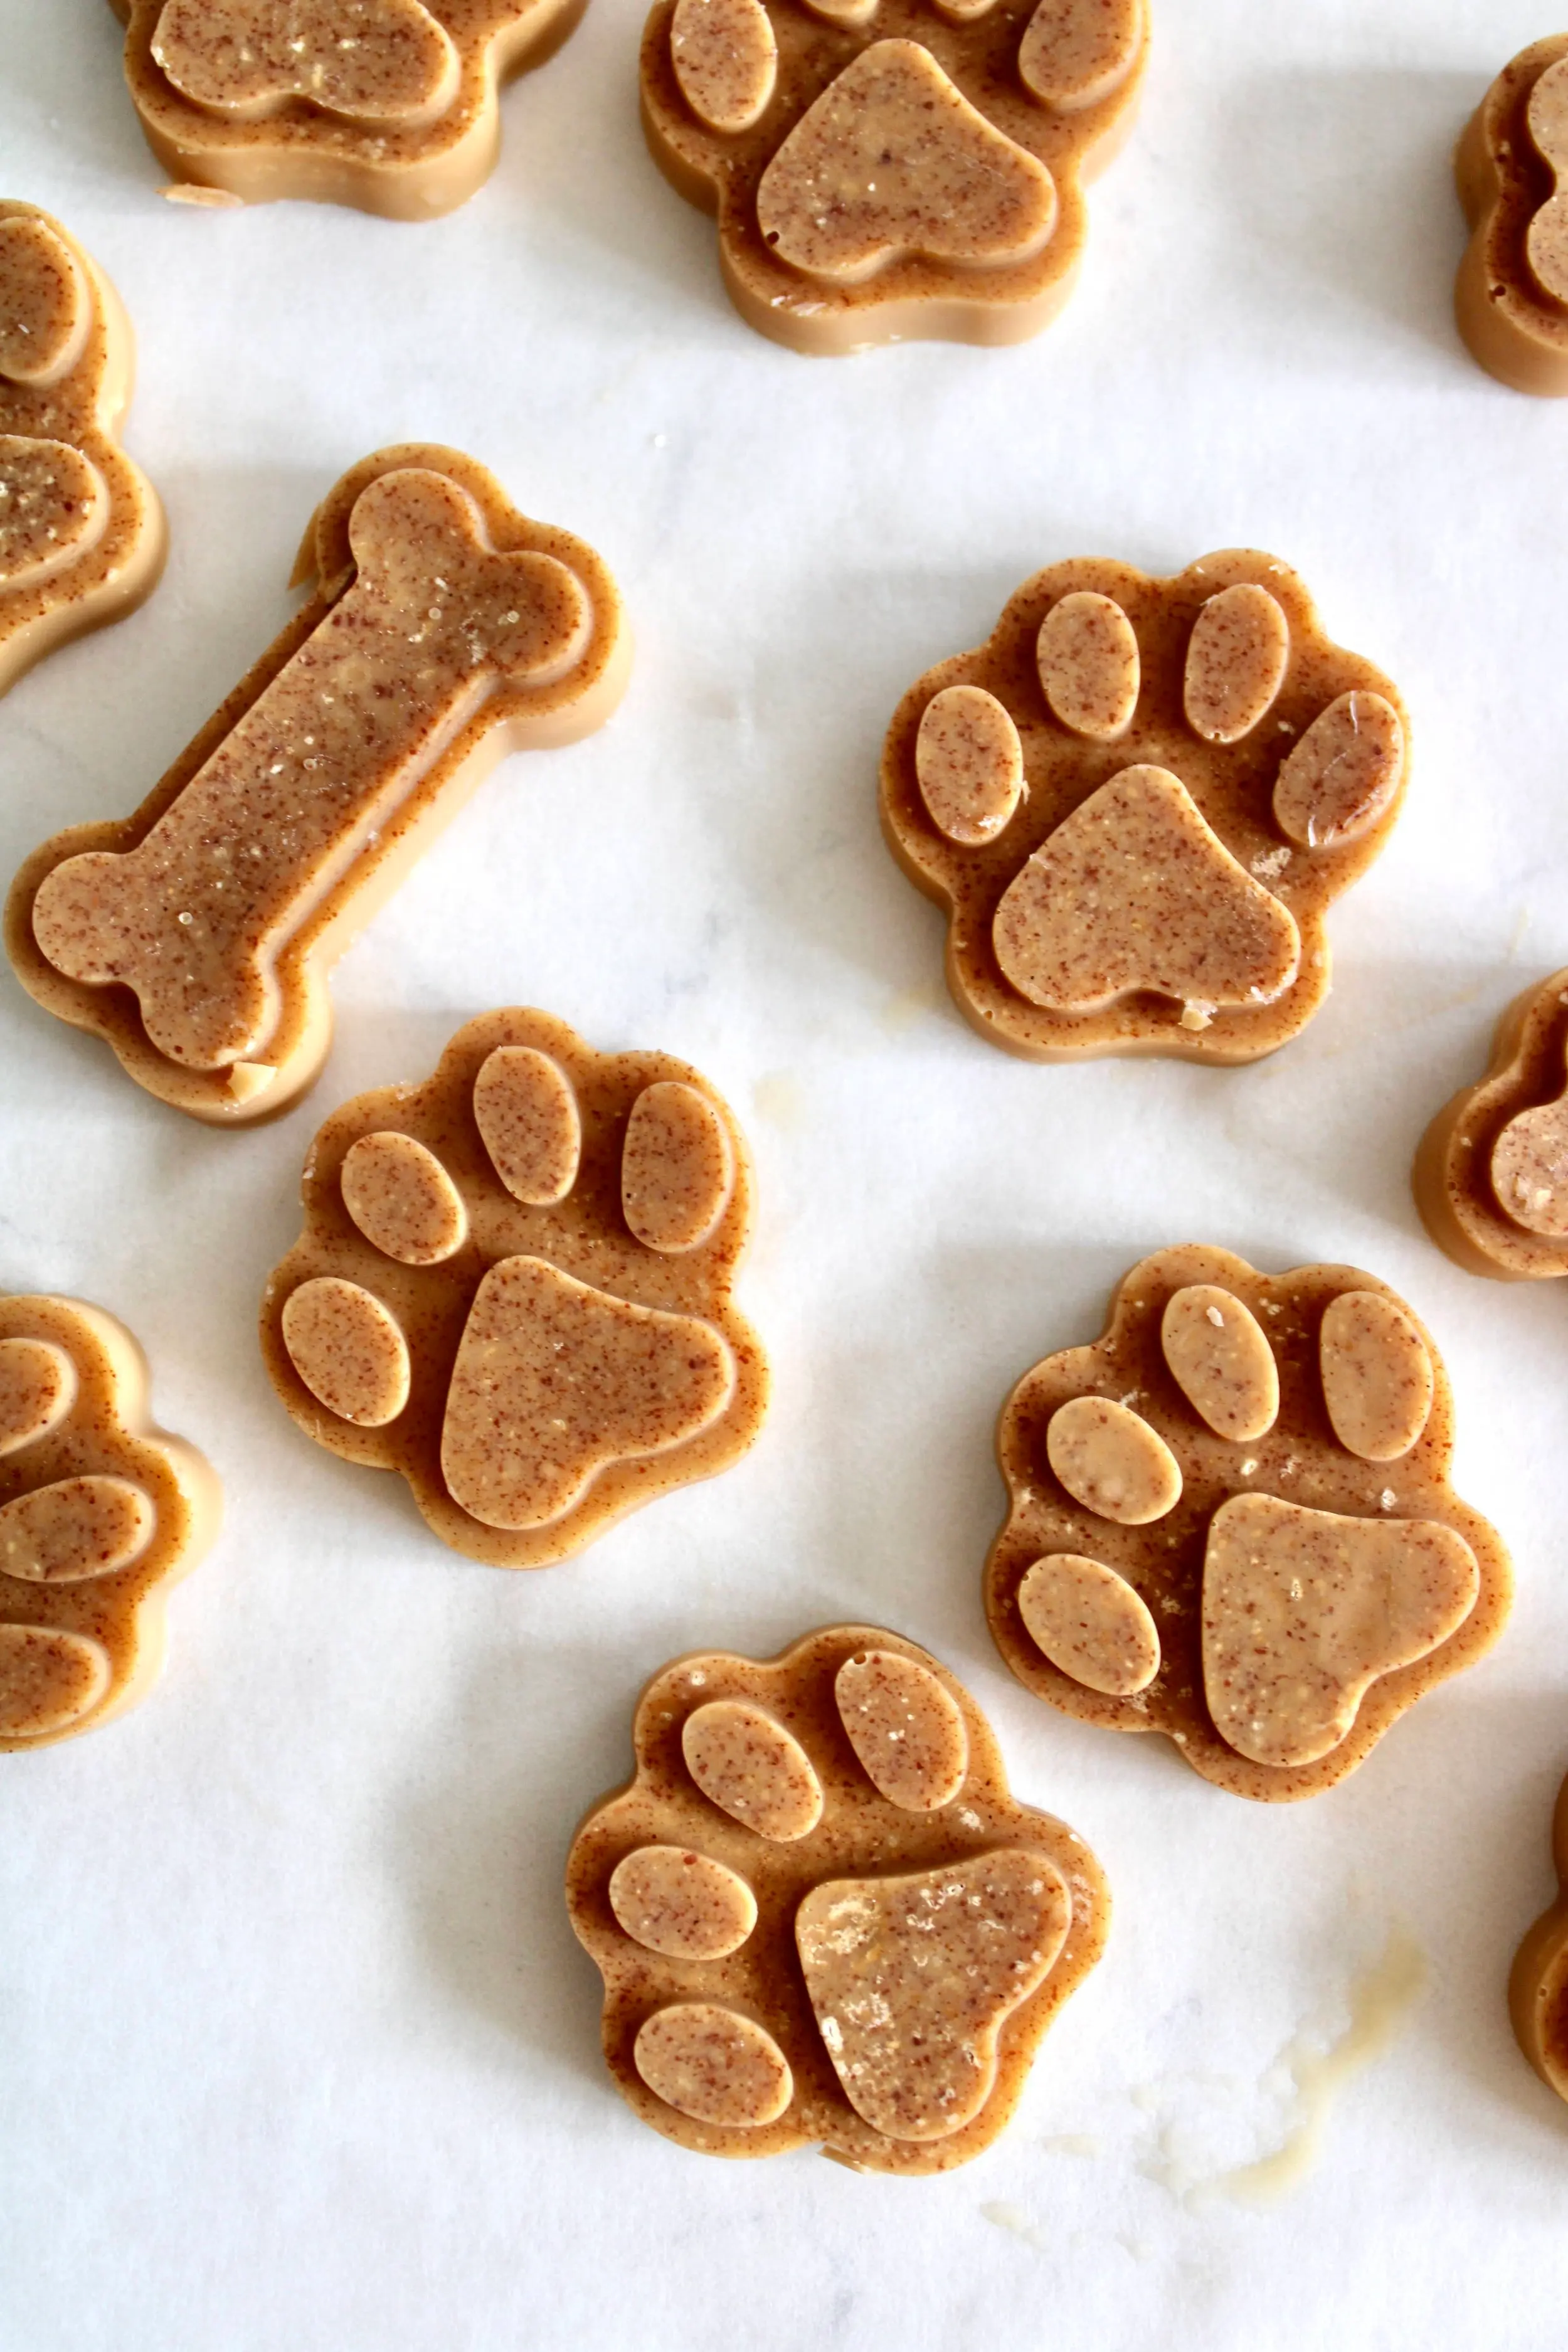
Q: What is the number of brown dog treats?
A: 12